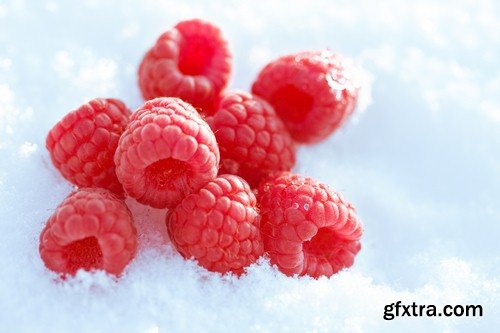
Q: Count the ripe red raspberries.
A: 8